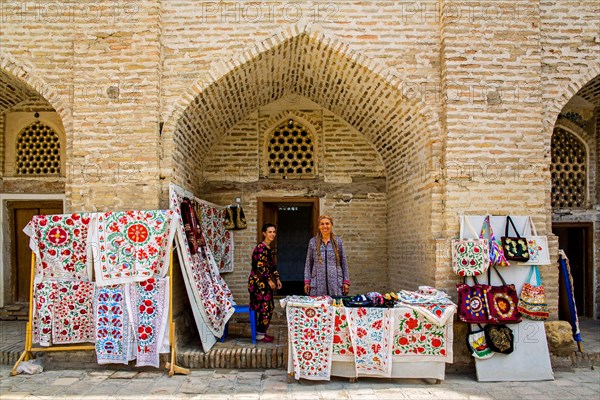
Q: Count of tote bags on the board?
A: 9